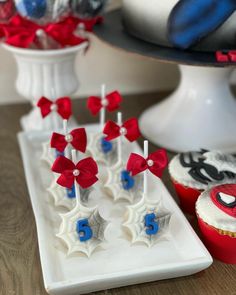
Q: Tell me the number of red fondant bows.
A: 6